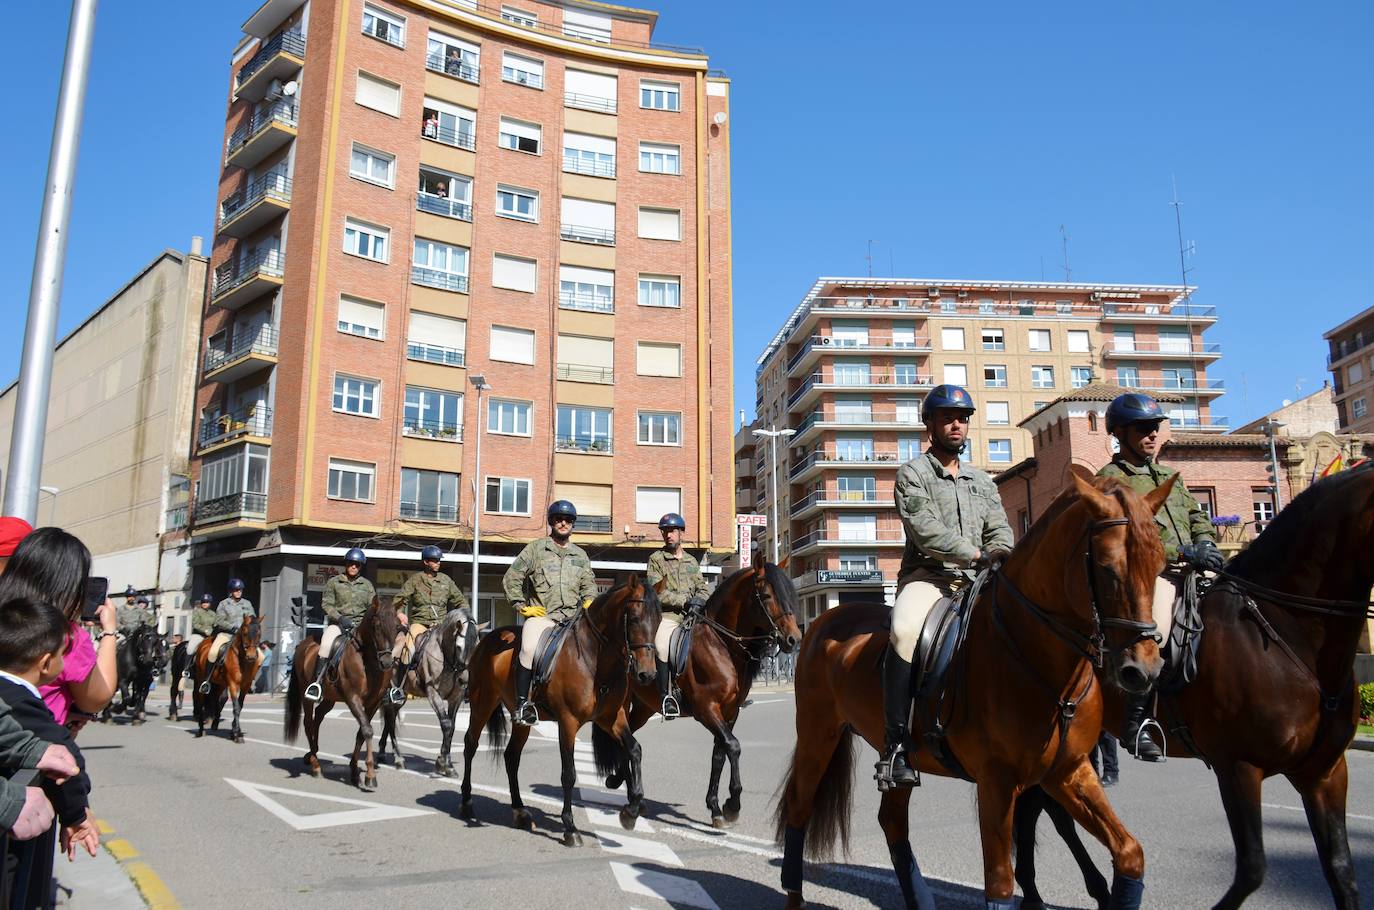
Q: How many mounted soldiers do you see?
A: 10